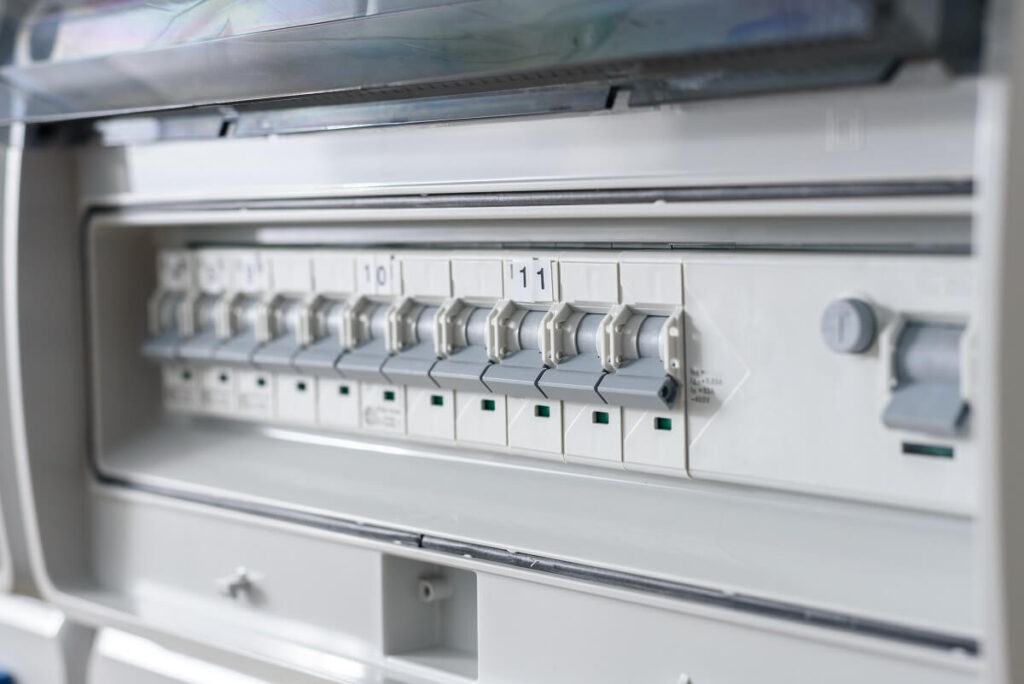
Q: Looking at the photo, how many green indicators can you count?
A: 12